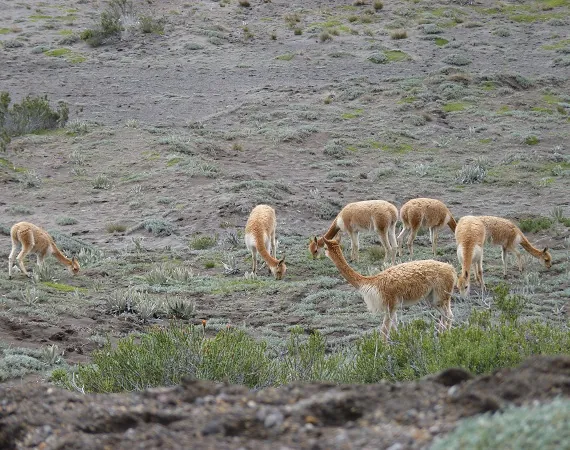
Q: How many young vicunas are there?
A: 1